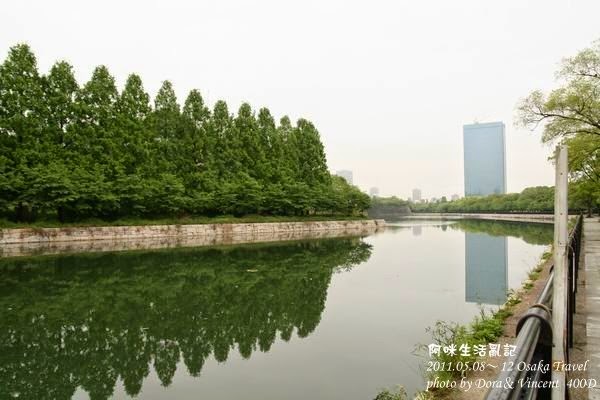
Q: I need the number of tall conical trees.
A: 11